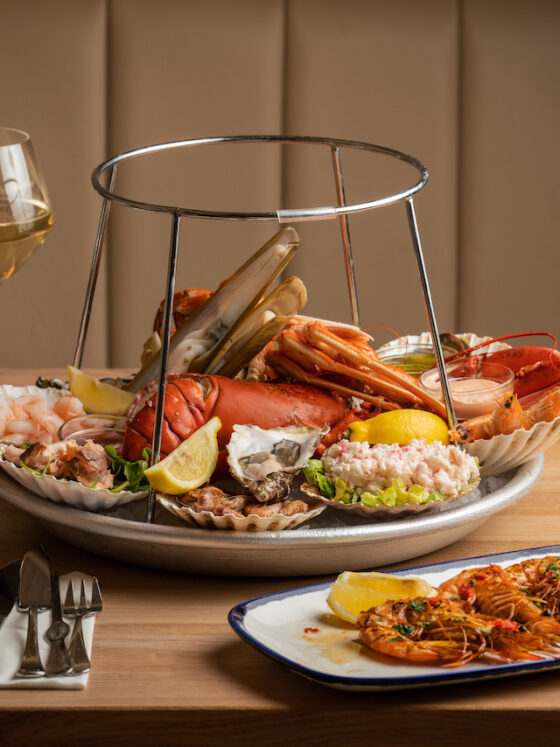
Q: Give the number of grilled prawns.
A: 3